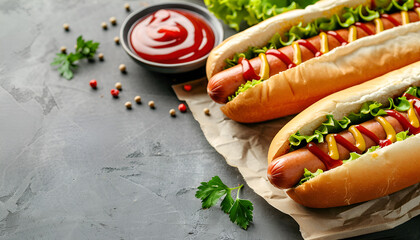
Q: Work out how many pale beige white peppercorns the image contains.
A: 14